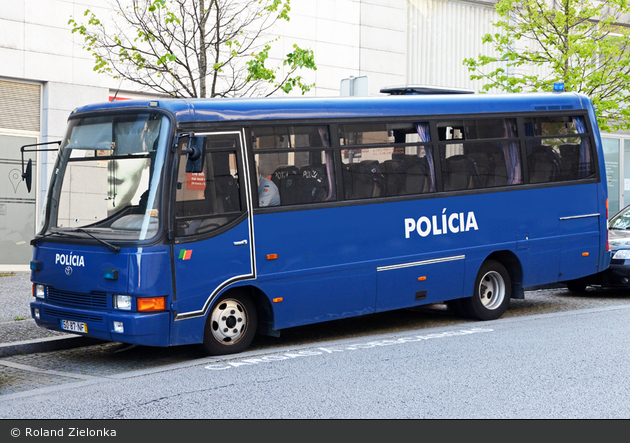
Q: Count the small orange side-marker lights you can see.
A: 4